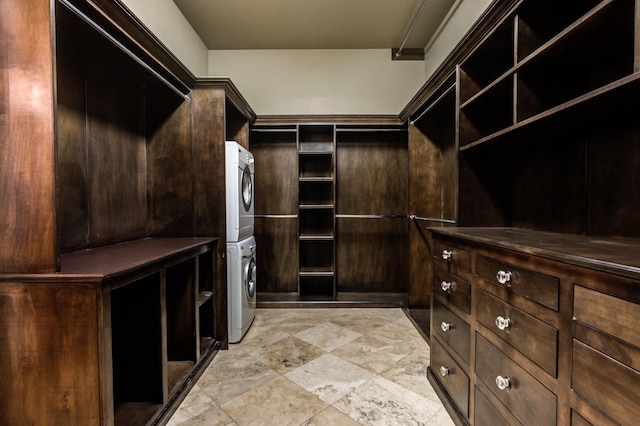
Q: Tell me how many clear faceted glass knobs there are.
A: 7